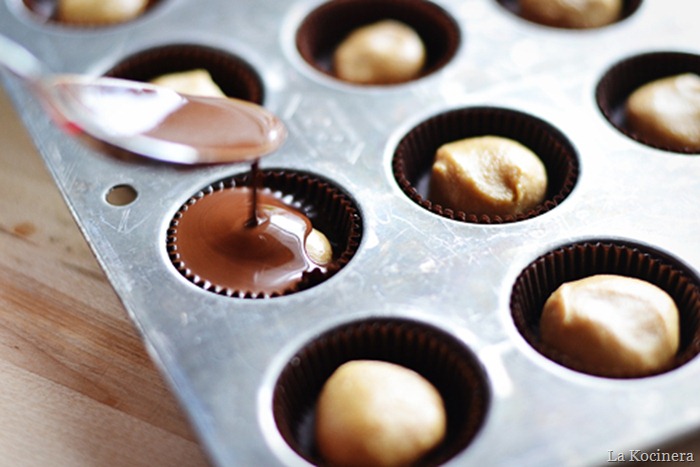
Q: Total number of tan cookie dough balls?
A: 9